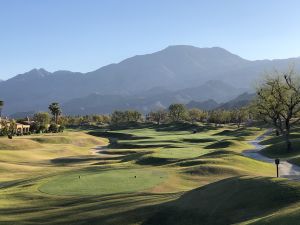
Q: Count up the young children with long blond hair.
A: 0